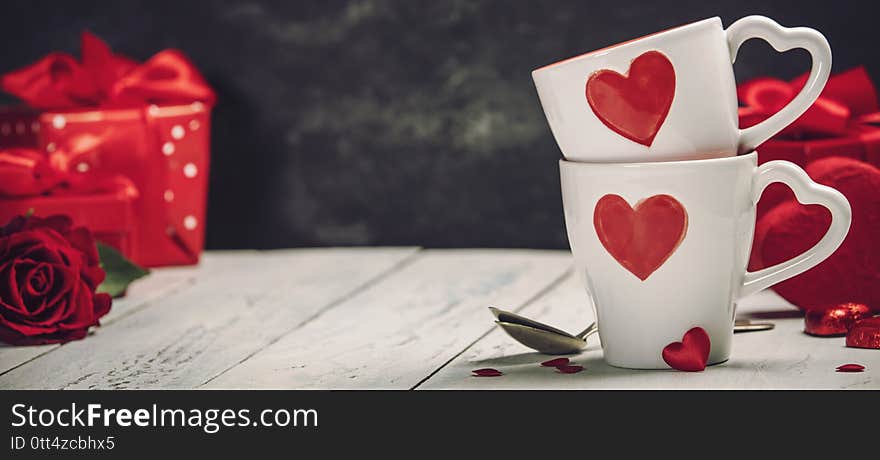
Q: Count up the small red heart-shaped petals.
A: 4